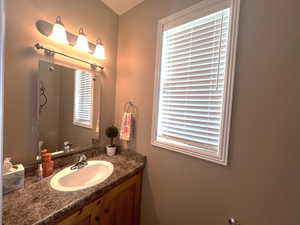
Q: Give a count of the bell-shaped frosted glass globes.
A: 3